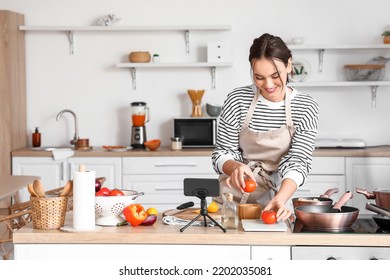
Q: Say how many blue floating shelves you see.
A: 0